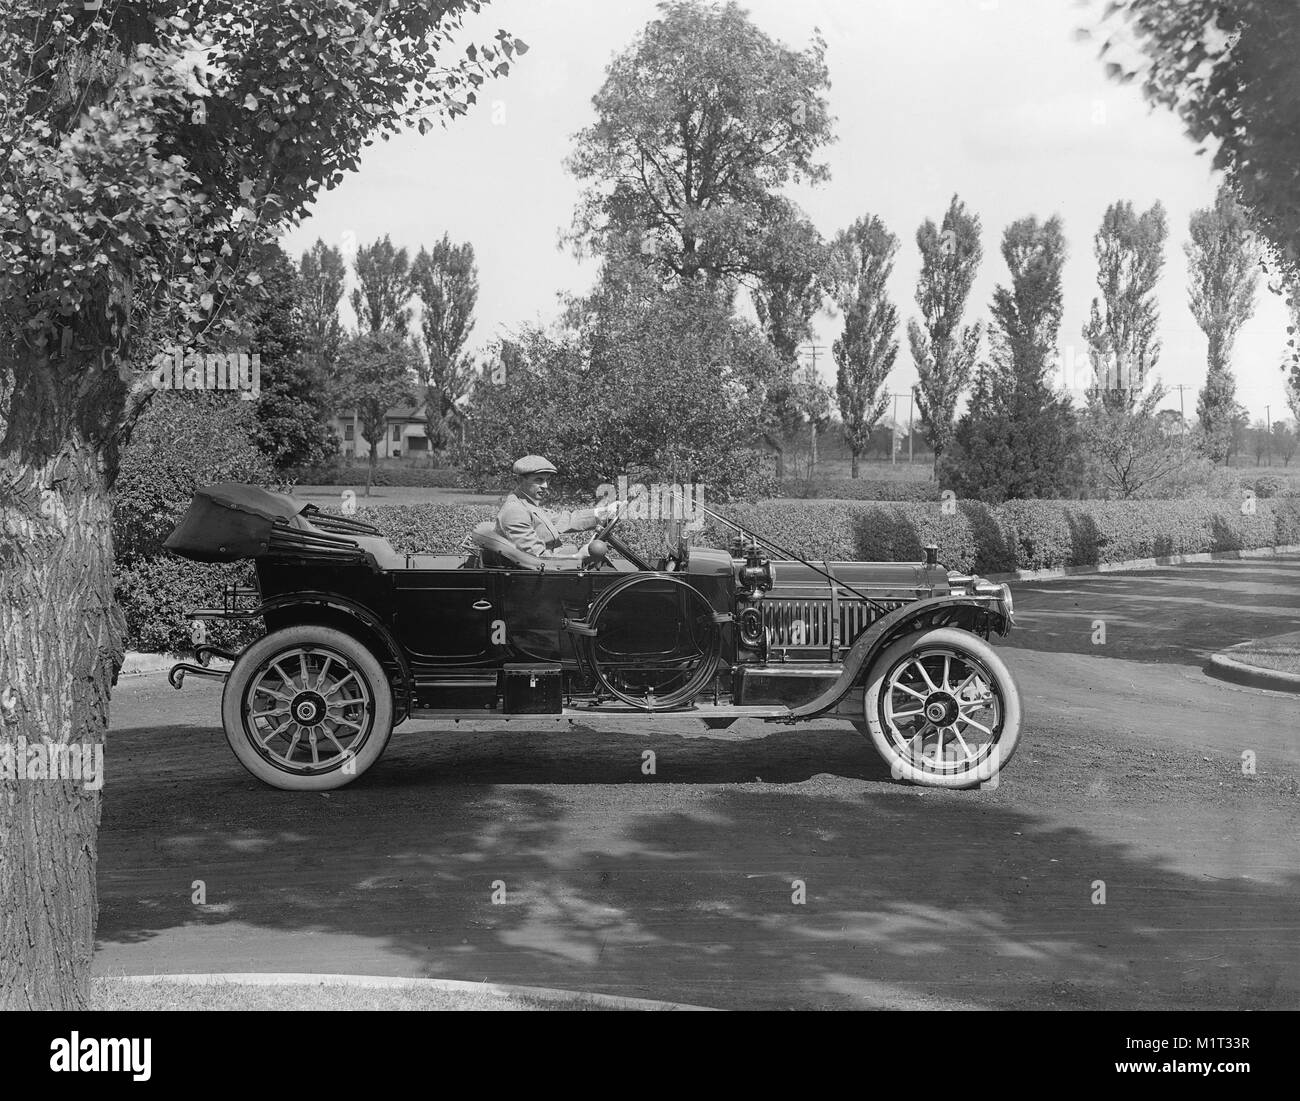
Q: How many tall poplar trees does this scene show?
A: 8